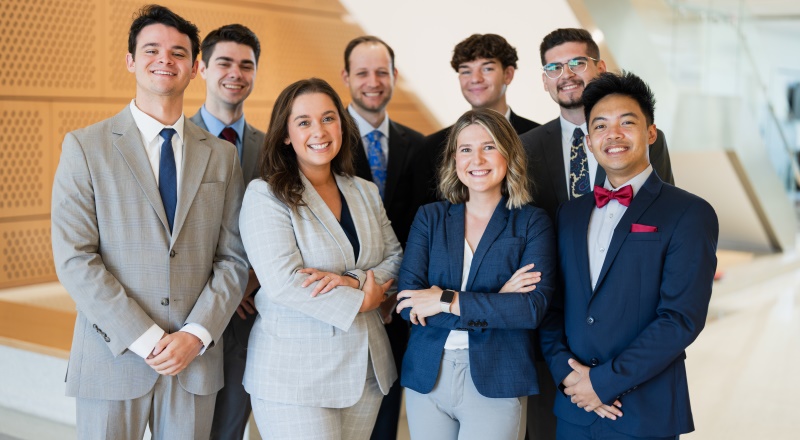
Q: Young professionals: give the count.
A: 8